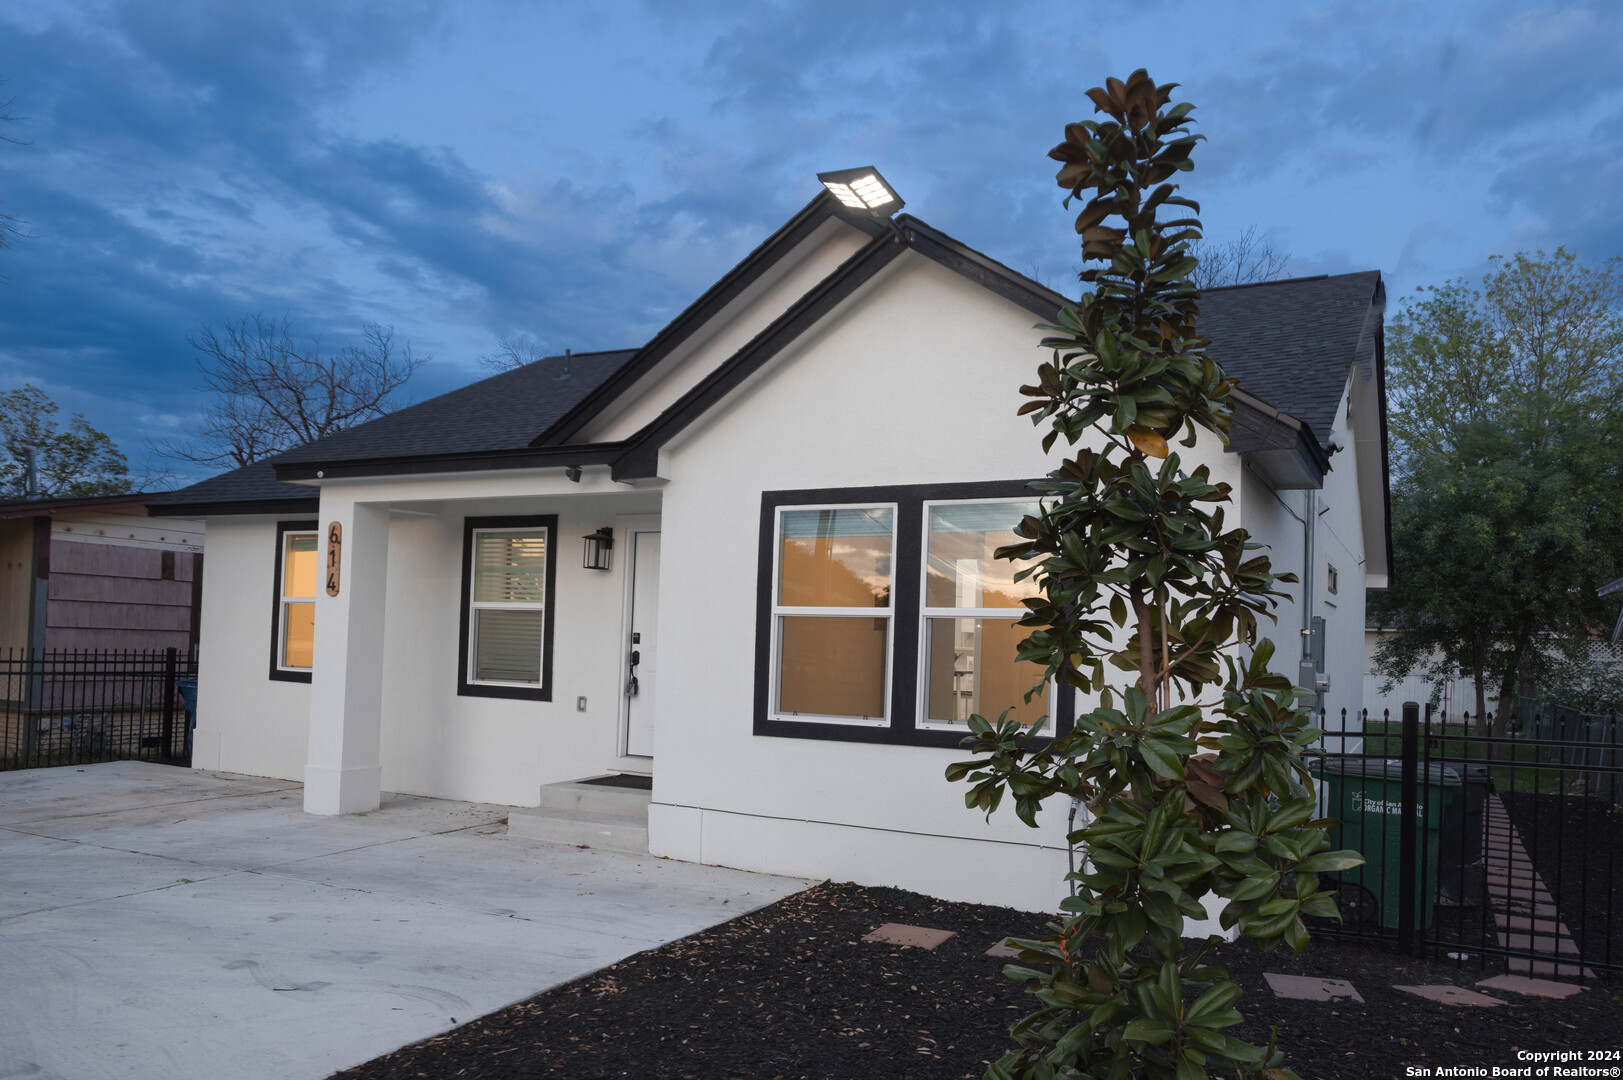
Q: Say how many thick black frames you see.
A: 3